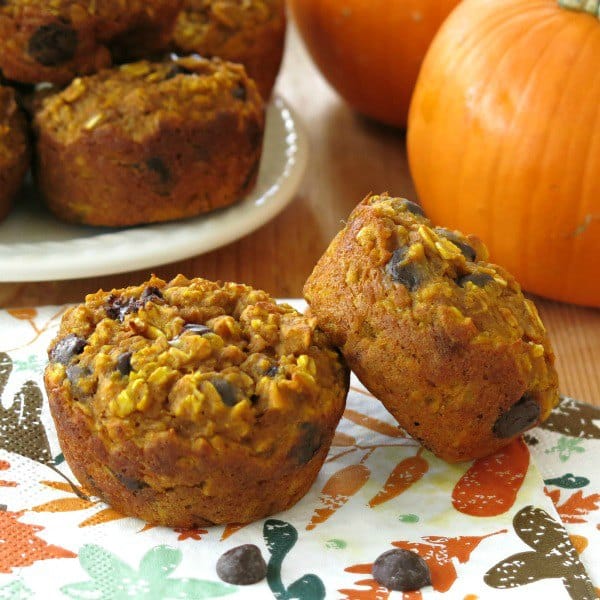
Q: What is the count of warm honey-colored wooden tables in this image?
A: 1